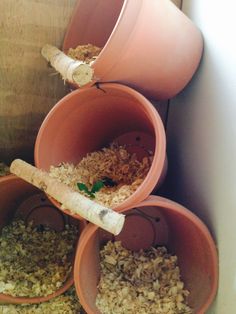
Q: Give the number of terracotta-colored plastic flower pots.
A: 4